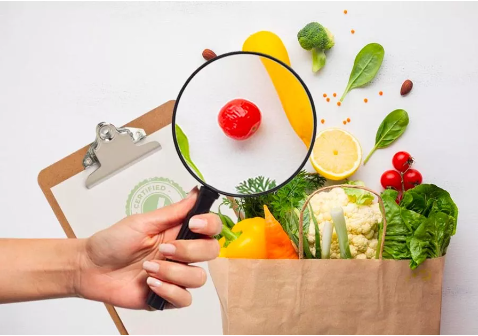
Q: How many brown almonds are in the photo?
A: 2